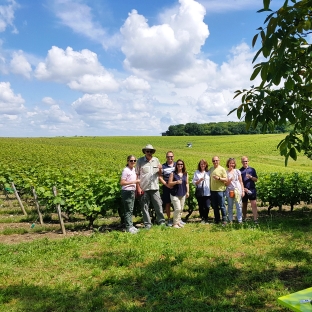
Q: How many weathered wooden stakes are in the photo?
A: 3